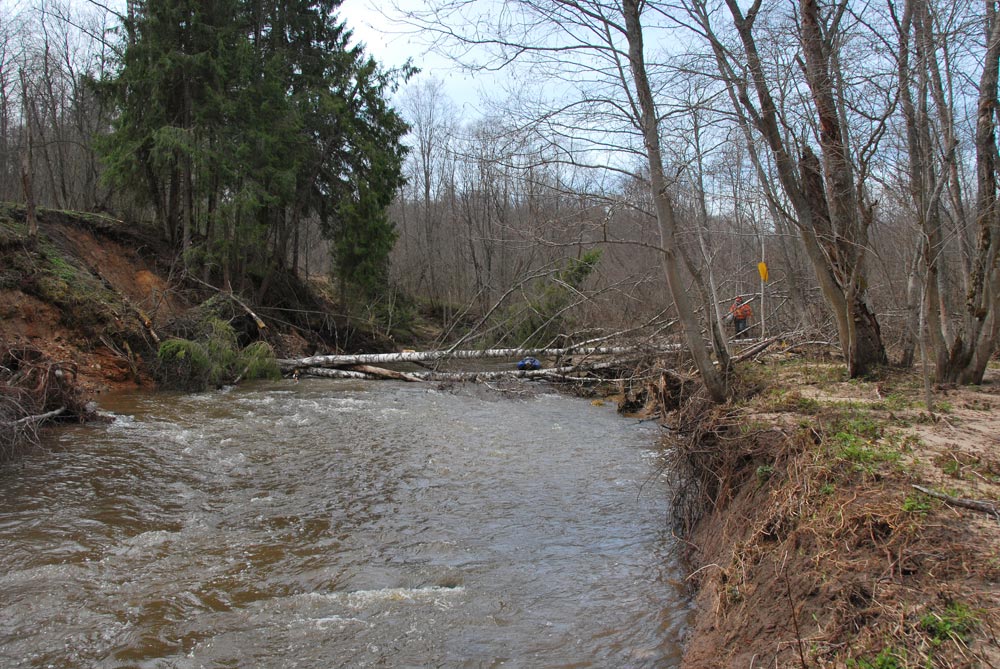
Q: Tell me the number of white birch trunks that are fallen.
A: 2